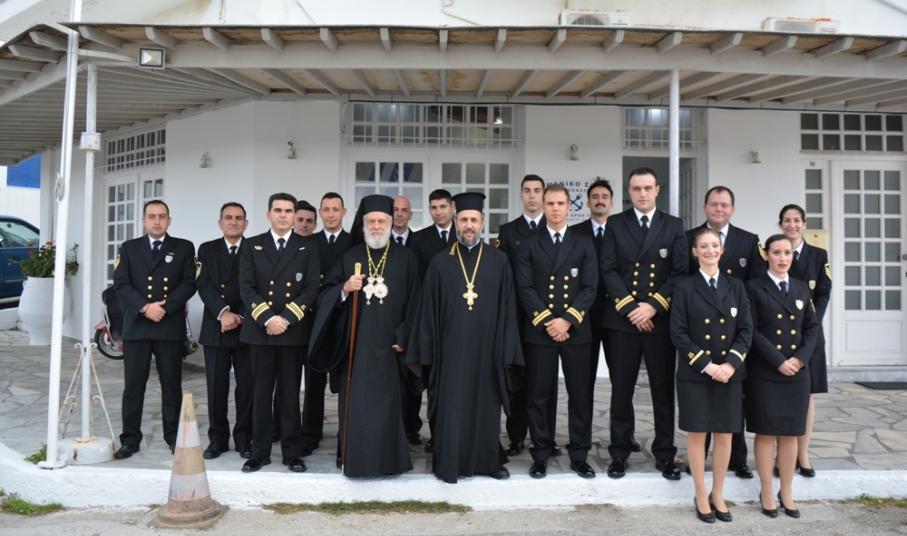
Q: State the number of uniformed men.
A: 12